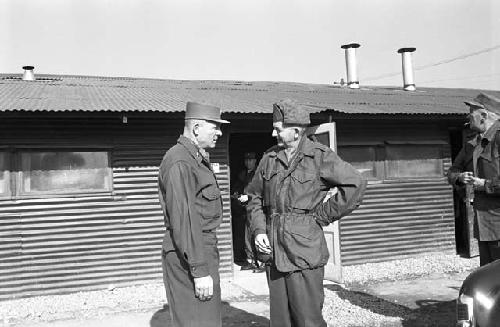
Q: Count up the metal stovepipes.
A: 3